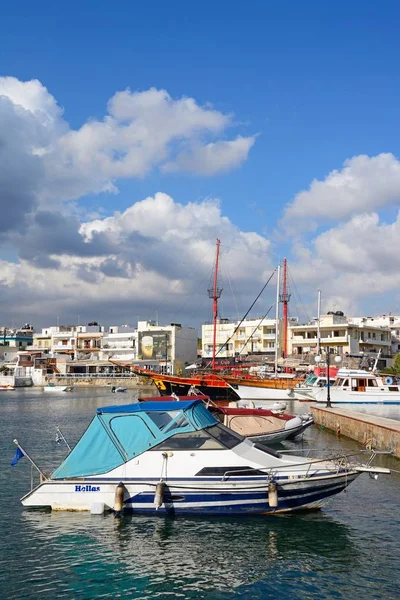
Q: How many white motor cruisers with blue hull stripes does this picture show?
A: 1